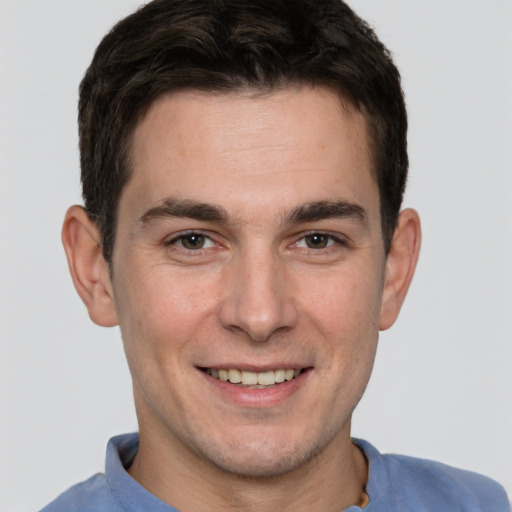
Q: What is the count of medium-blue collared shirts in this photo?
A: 1